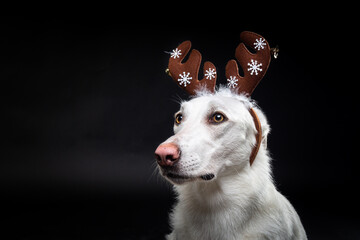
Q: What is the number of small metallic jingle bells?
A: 2